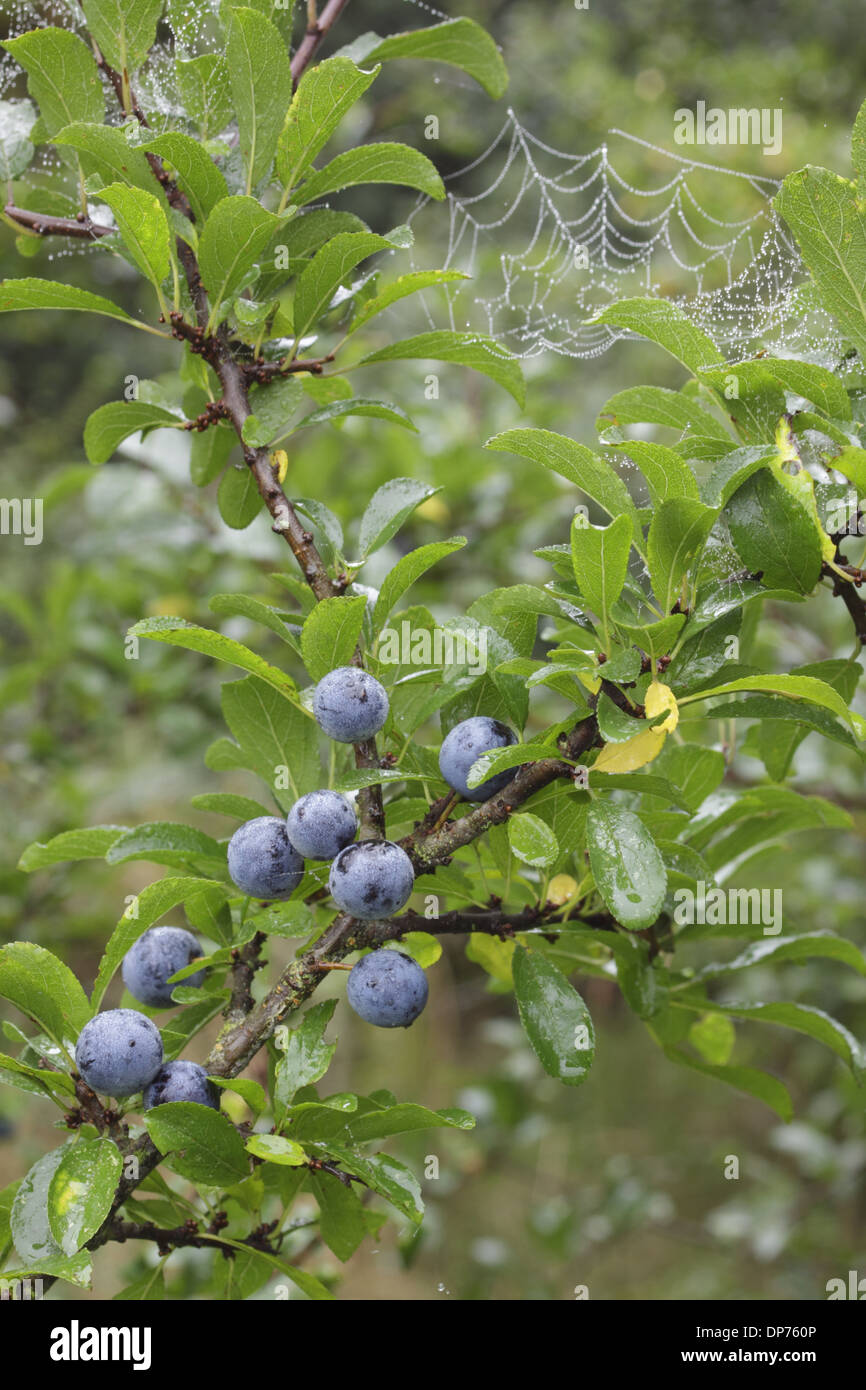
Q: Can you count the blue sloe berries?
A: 9